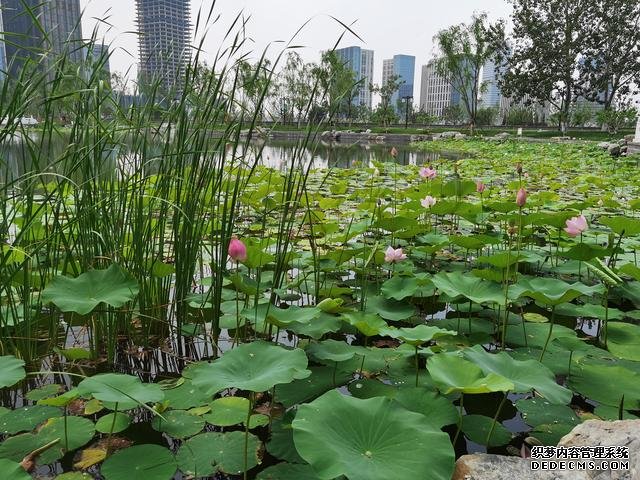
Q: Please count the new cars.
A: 0